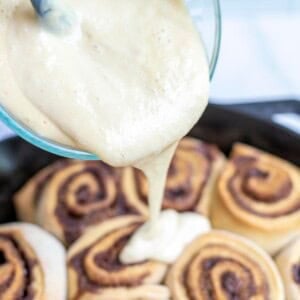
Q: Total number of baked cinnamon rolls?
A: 7